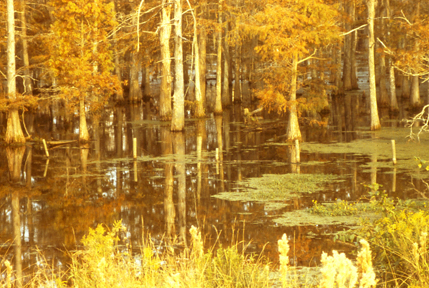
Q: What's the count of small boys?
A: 0